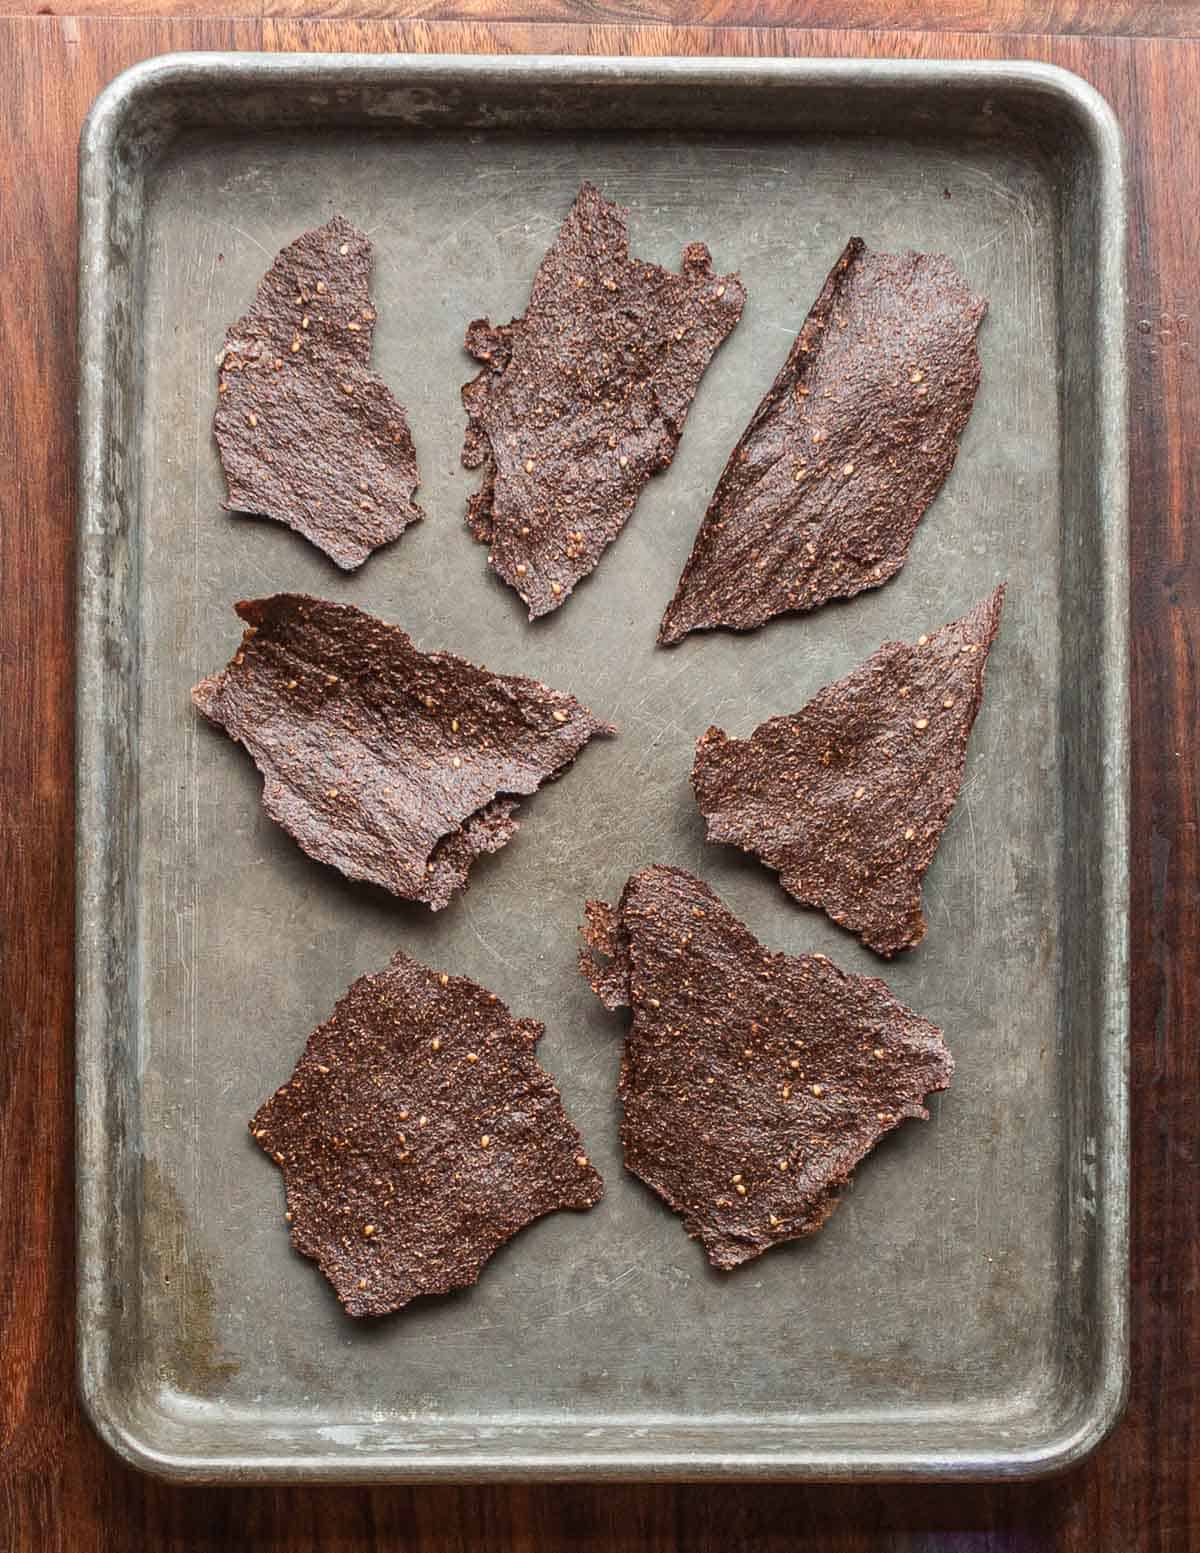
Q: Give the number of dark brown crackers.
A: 7